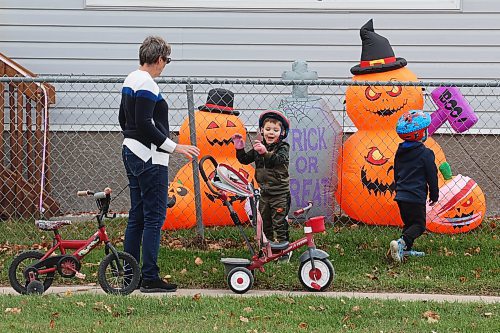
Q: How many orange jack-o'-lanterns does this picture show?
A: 6